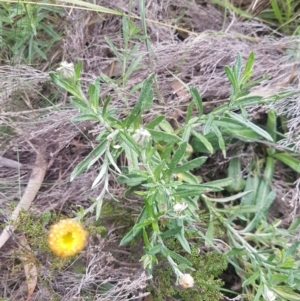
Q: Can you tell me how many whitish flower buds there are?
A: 5